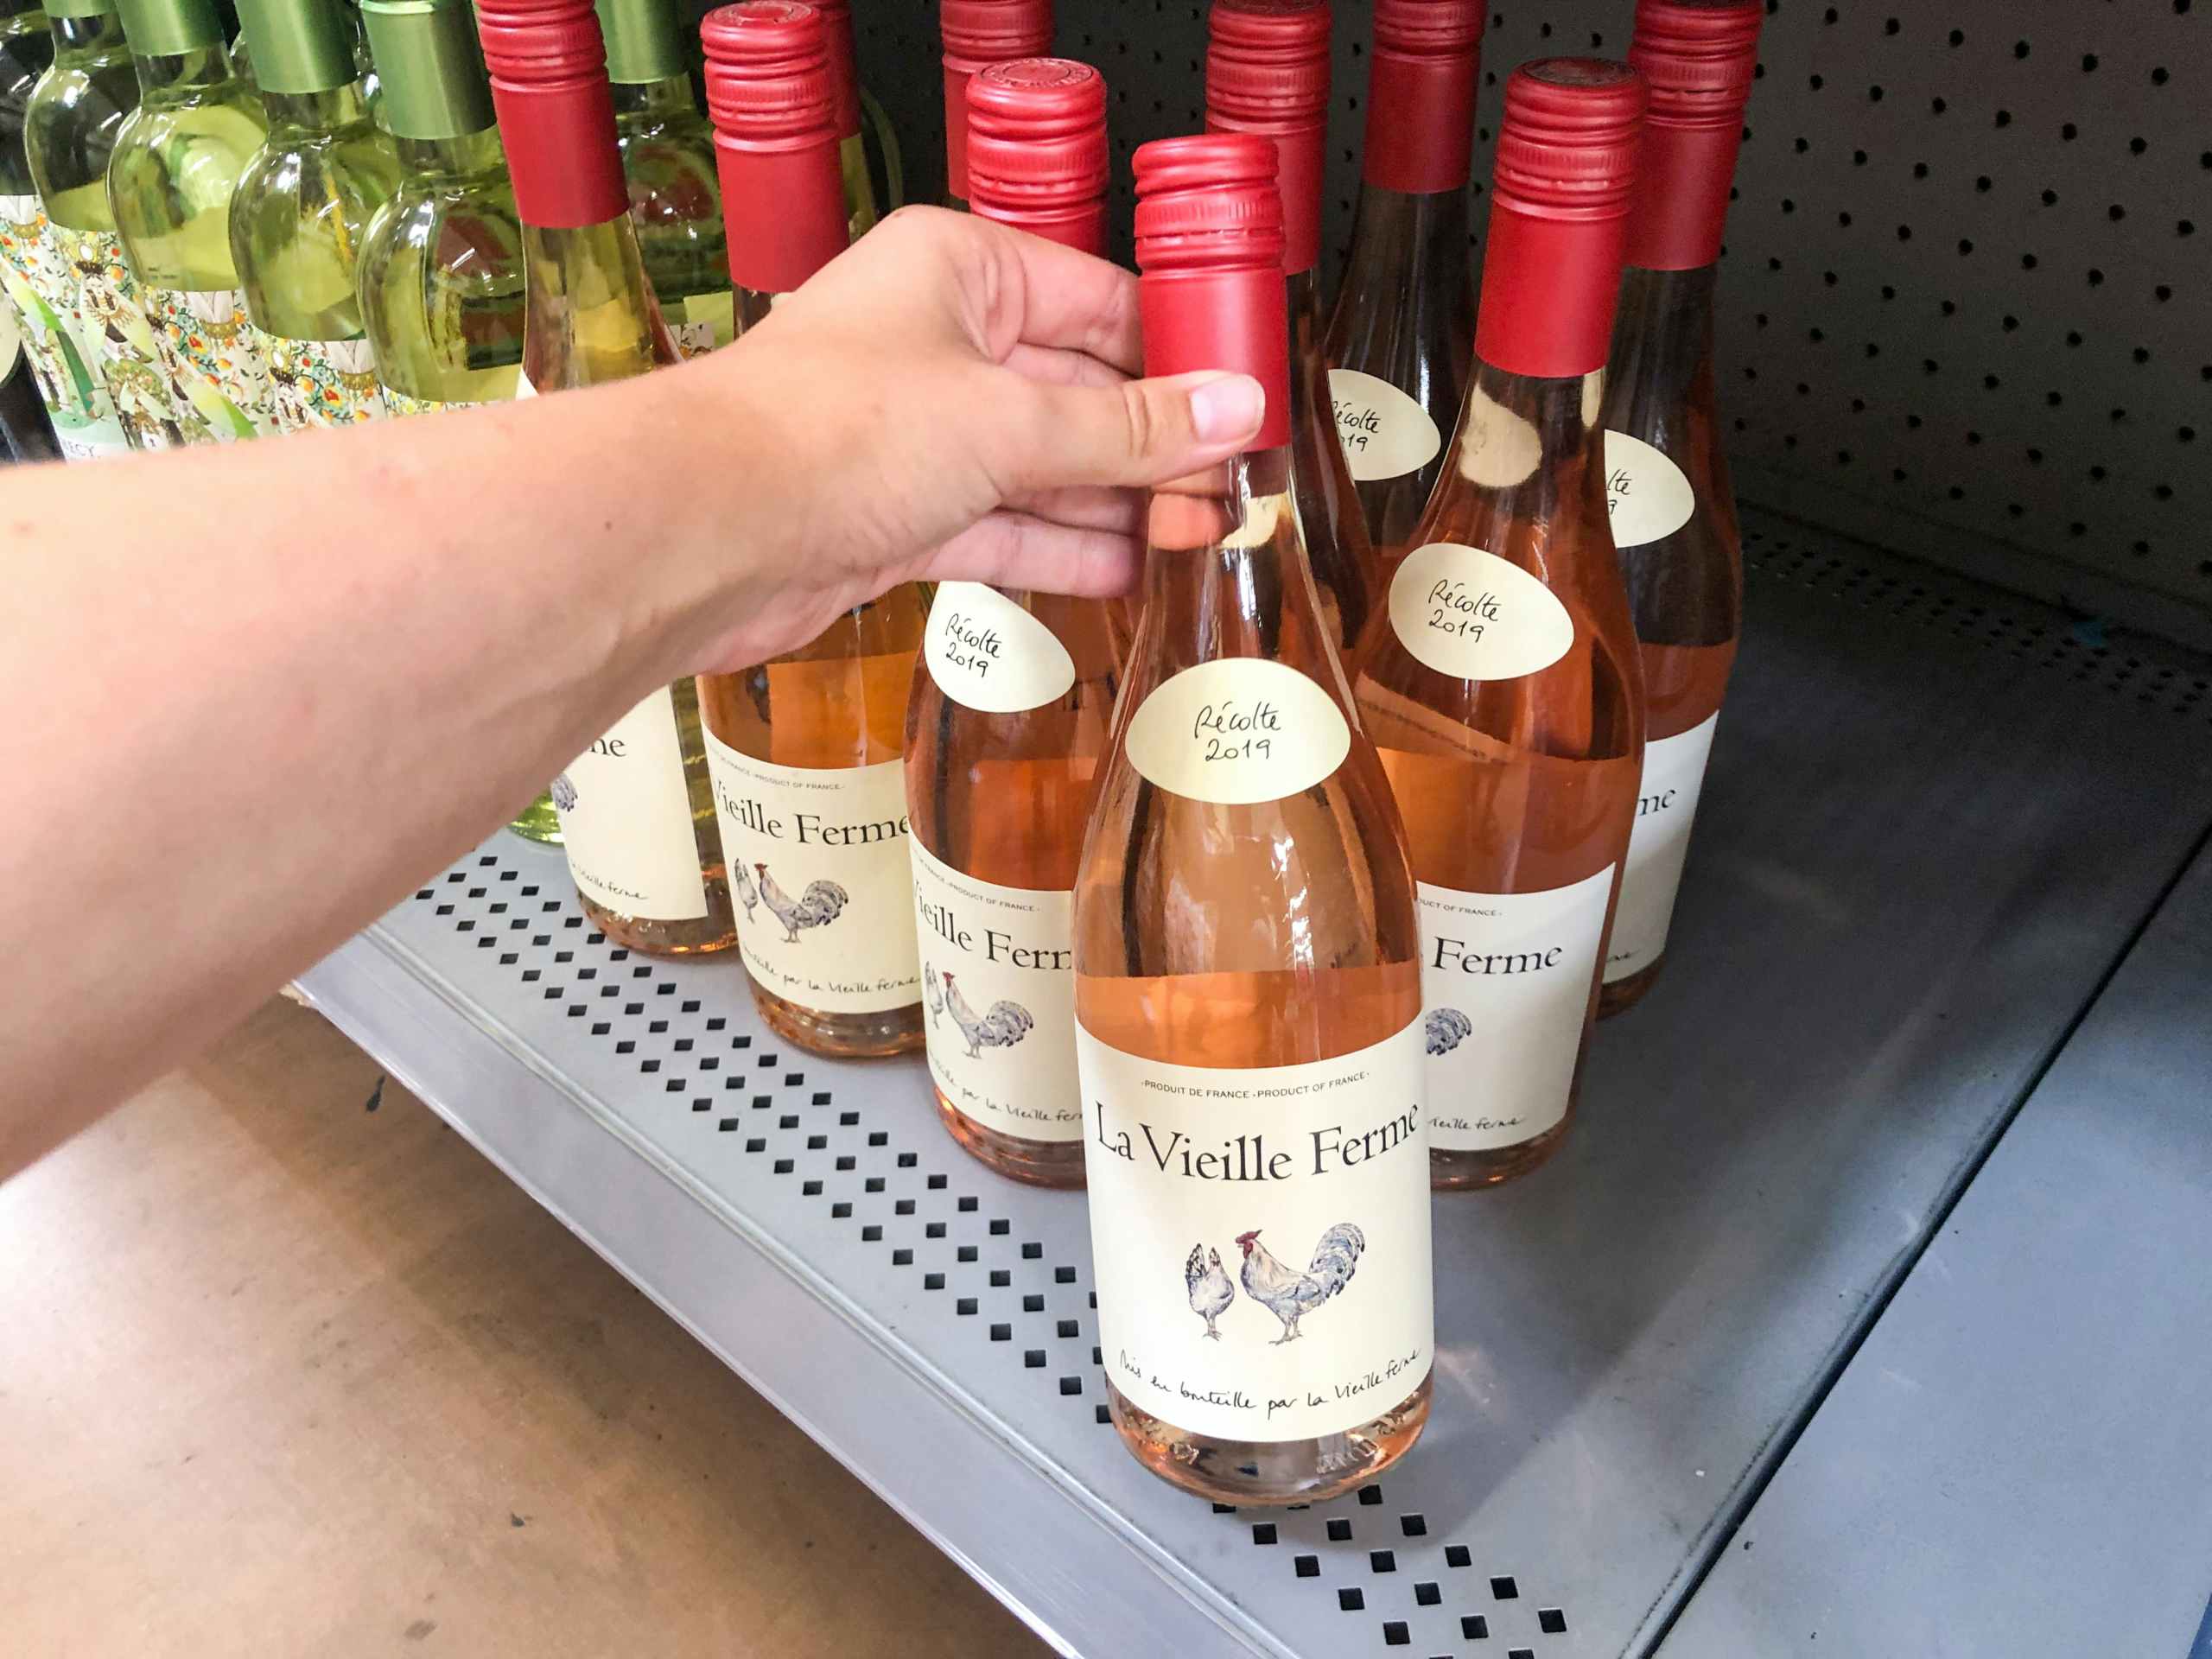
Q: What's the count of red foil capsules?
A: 10